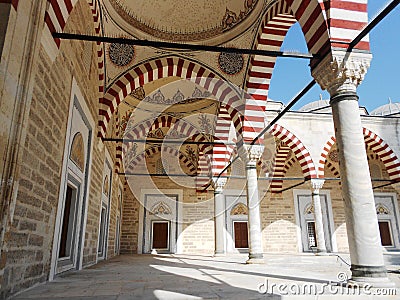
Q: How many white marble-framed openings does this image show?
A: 7